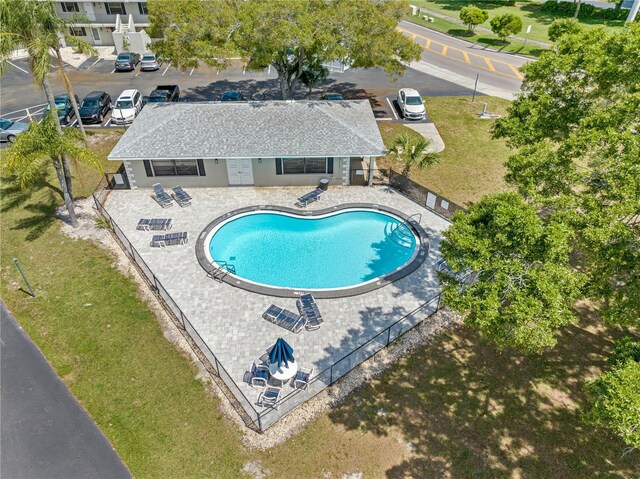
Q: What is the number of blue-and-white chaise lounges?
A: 7